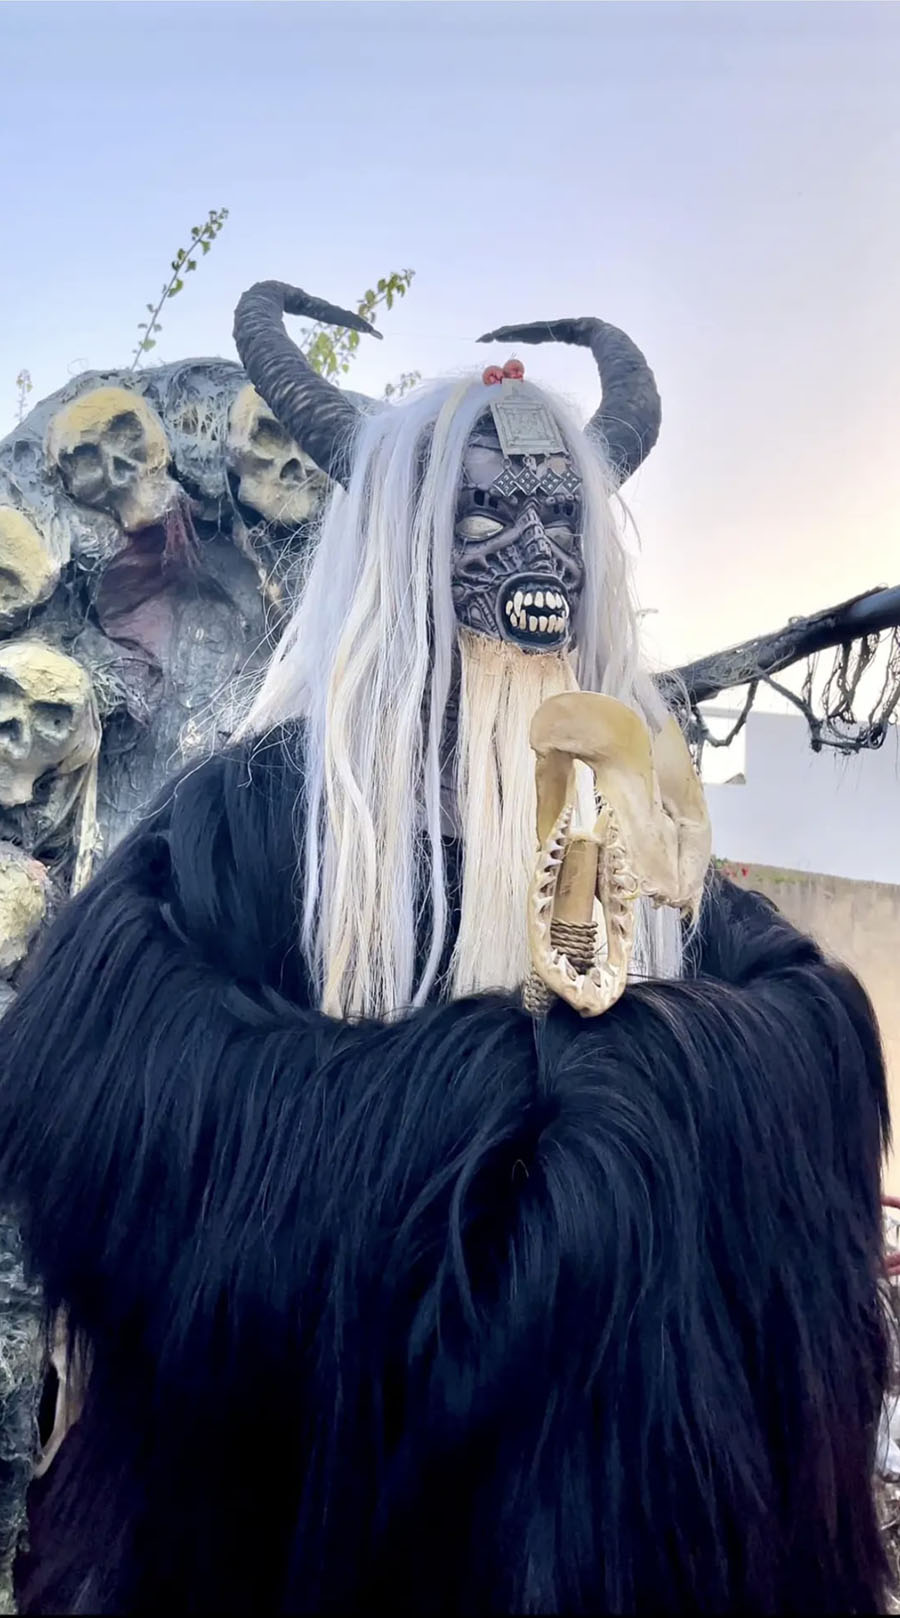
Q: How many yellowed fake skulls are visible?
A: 5